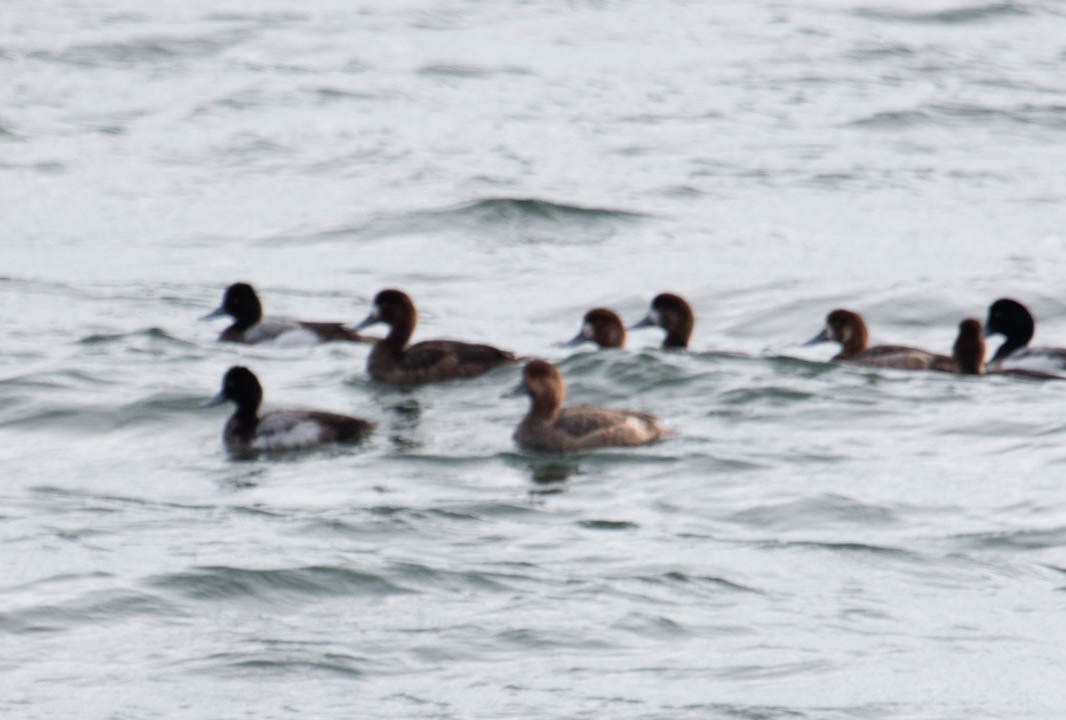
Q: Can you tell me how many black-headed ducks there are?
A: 3